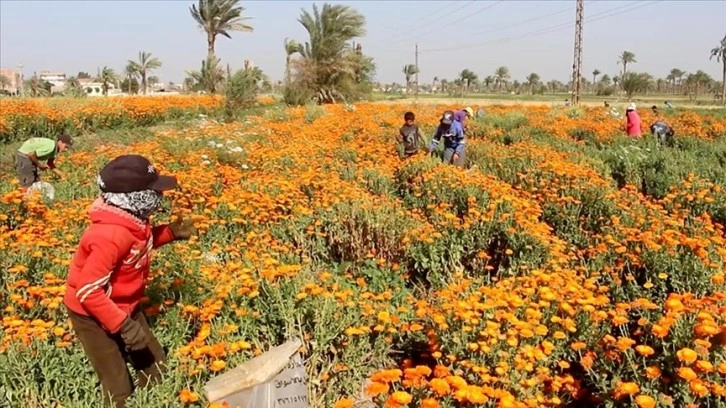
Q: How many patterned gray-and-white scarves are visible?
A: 1